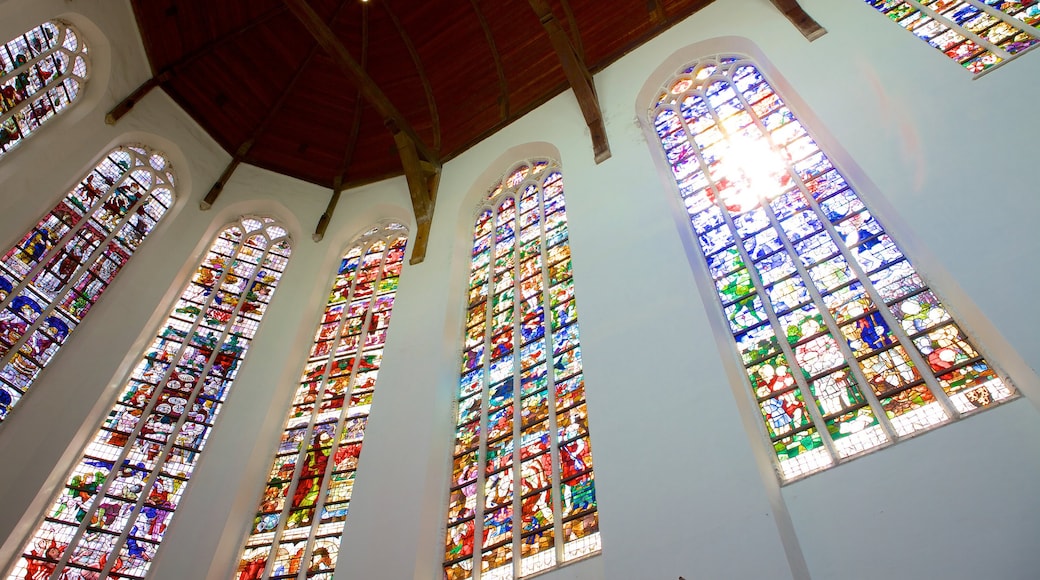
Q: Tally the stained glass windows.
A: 7